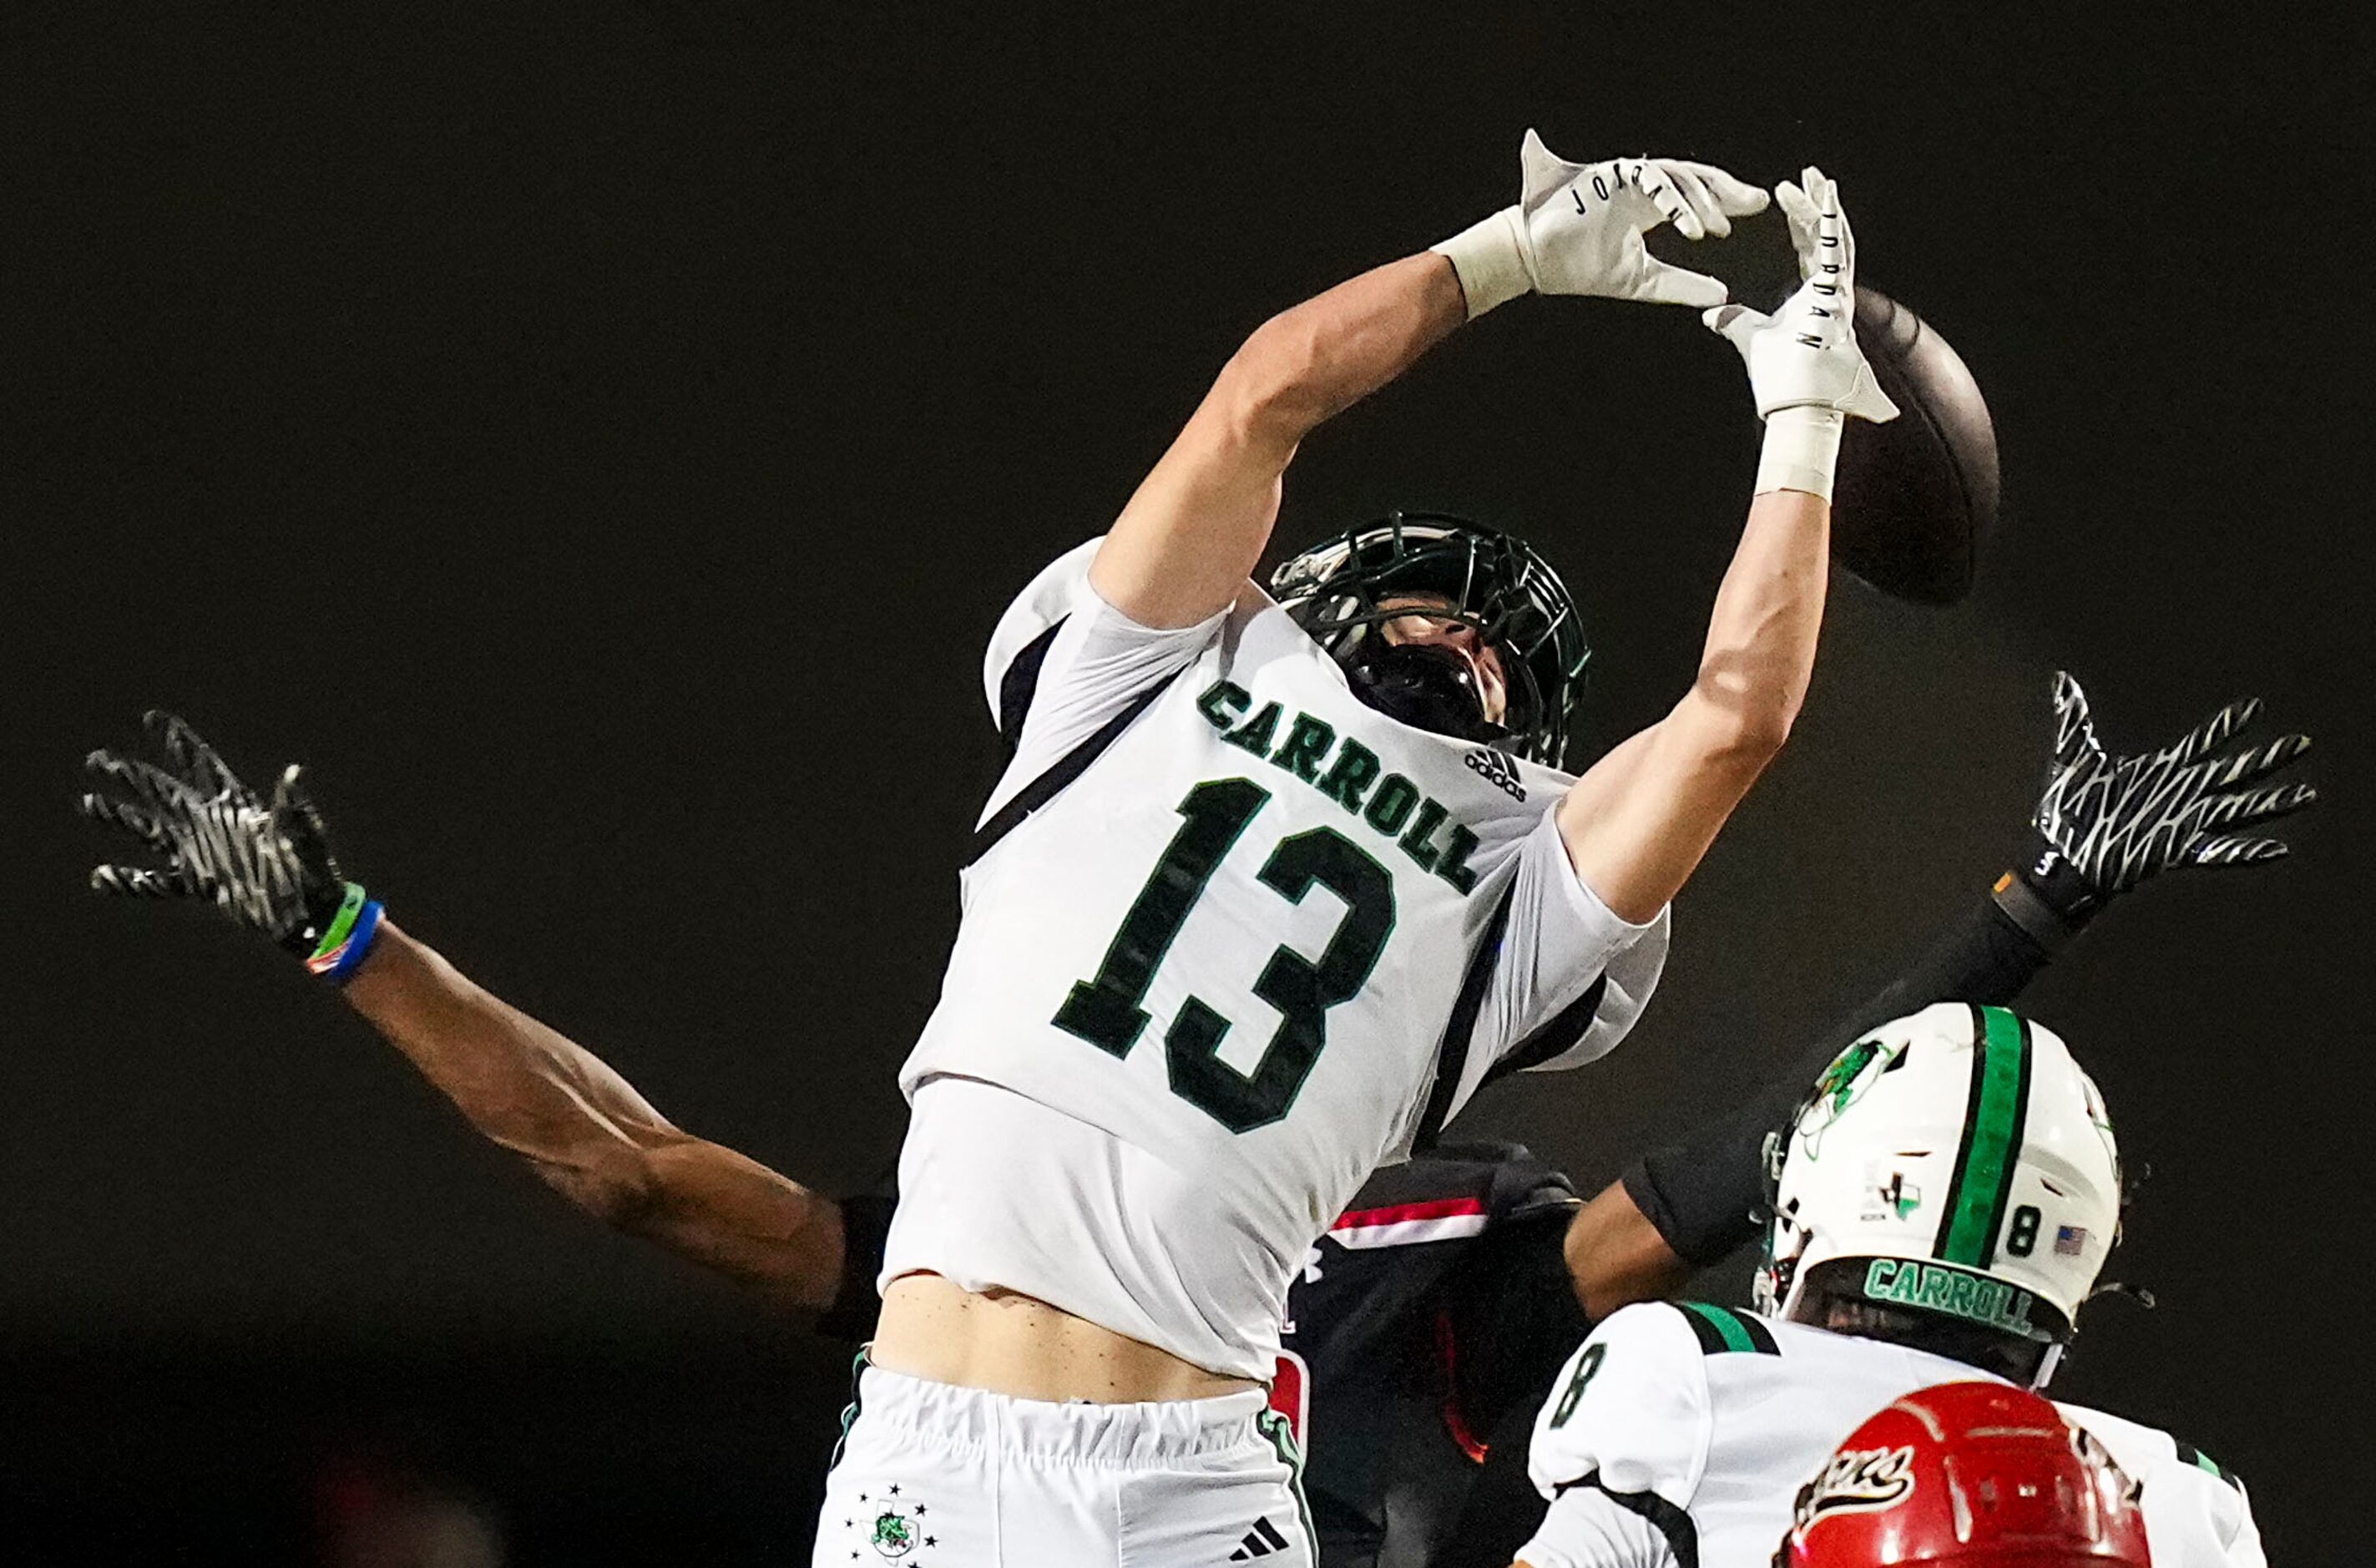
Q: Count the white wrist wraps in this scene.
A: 2